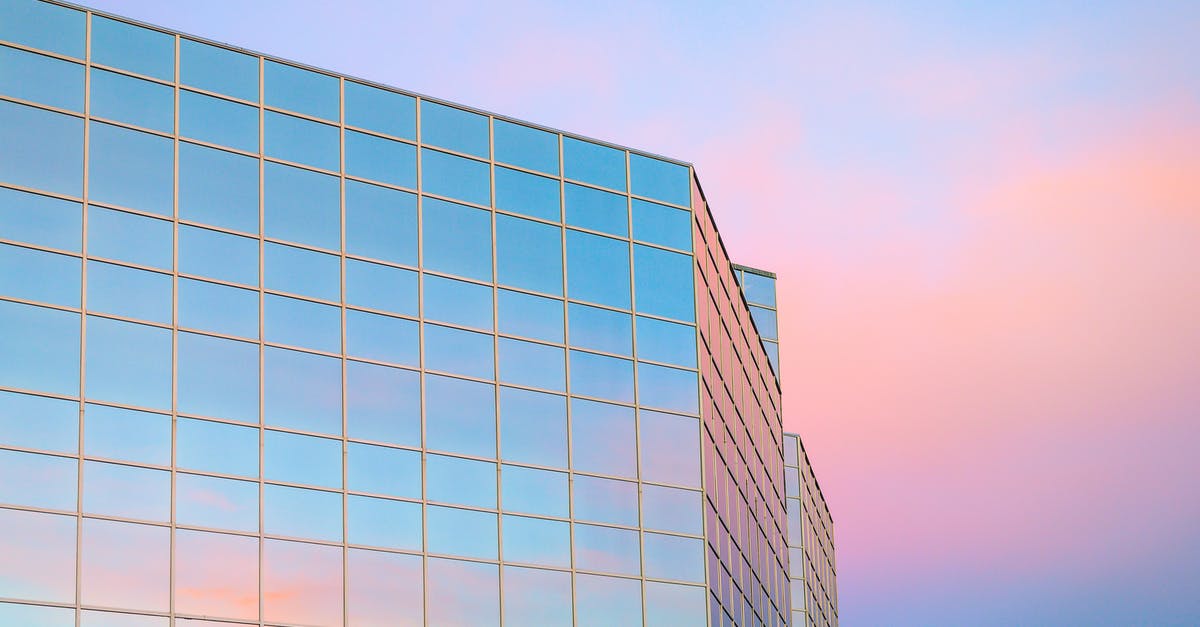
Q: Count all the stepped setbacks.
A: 2